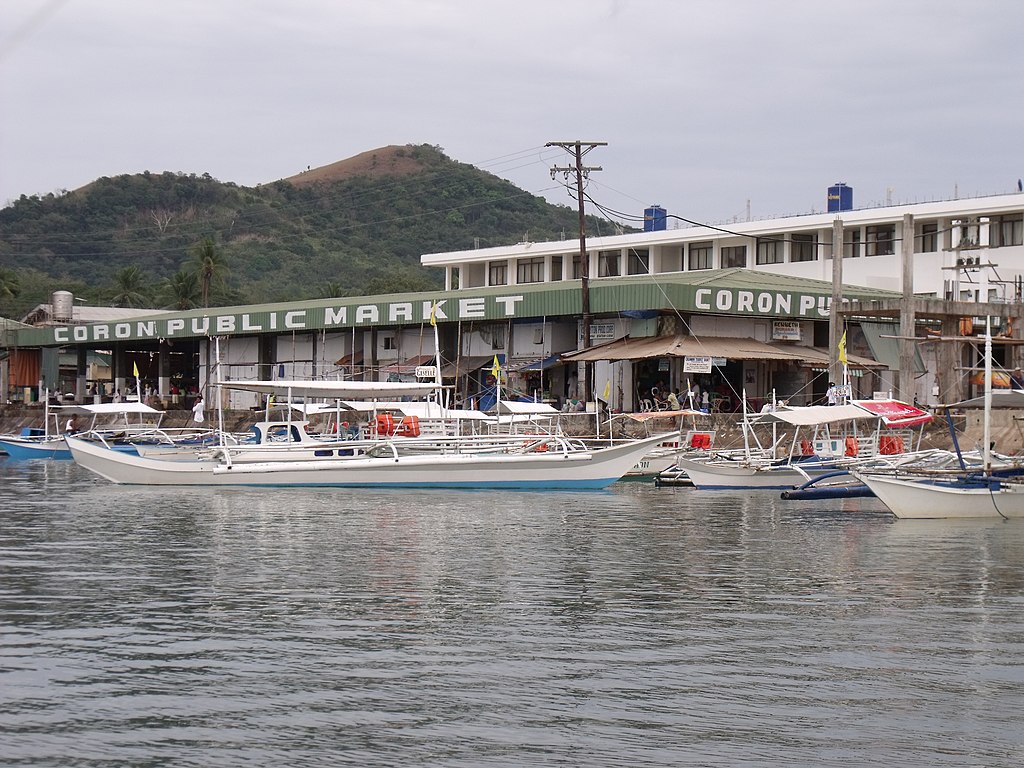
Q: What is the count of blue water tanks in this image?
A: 2